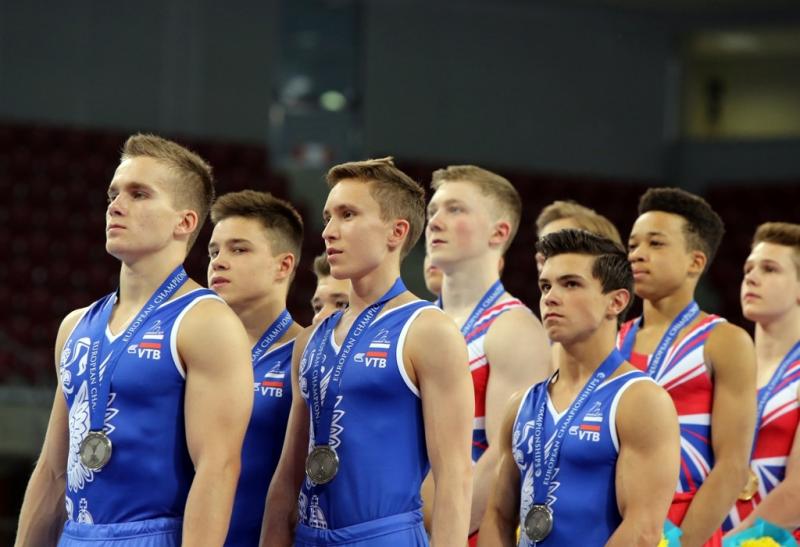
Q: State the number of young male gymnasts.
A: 10